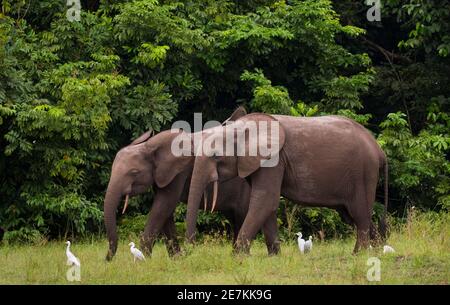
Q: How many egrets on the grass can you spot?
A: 5